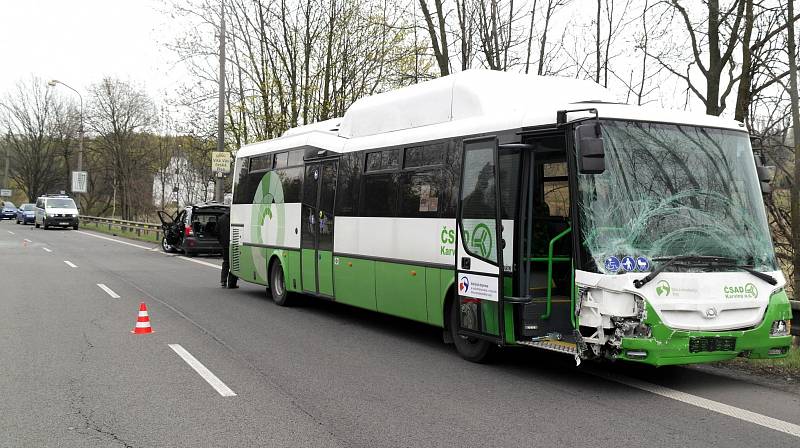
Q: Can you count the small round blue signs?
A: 3